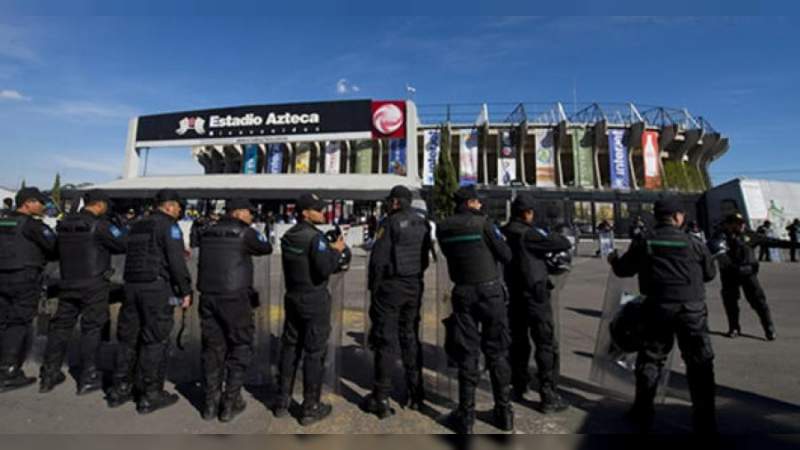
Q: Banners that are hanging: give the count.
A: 13